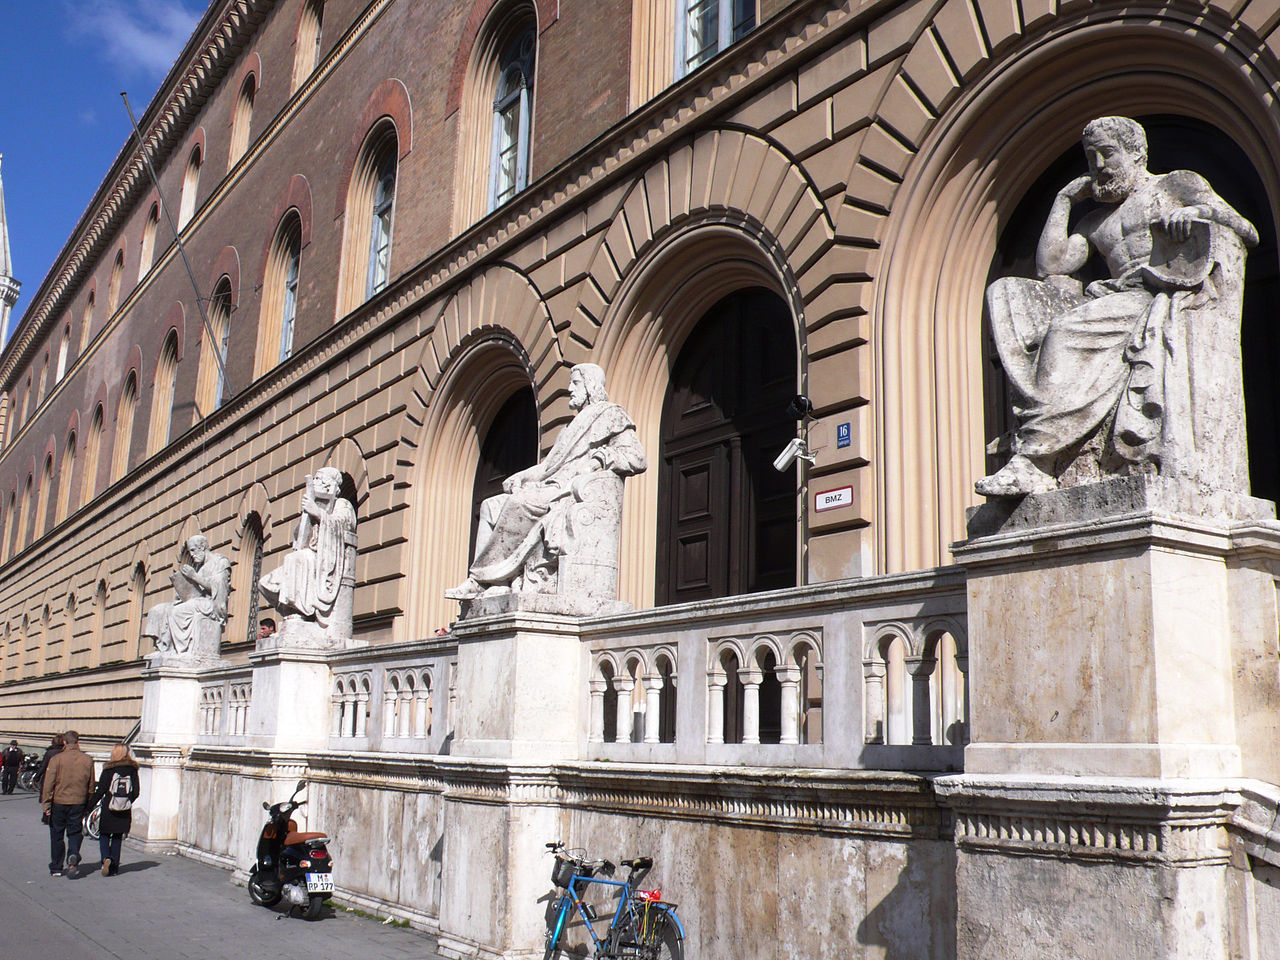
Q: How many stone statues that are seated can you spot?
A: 4